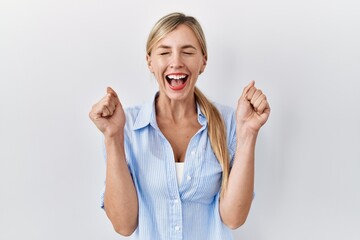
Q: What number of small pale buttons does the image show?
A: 4